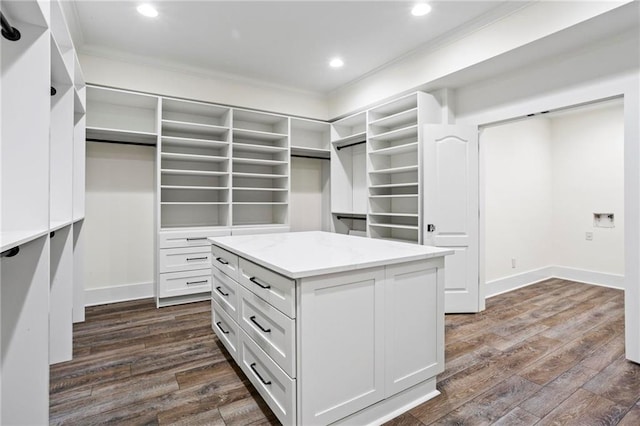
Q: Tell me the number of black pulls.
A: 9